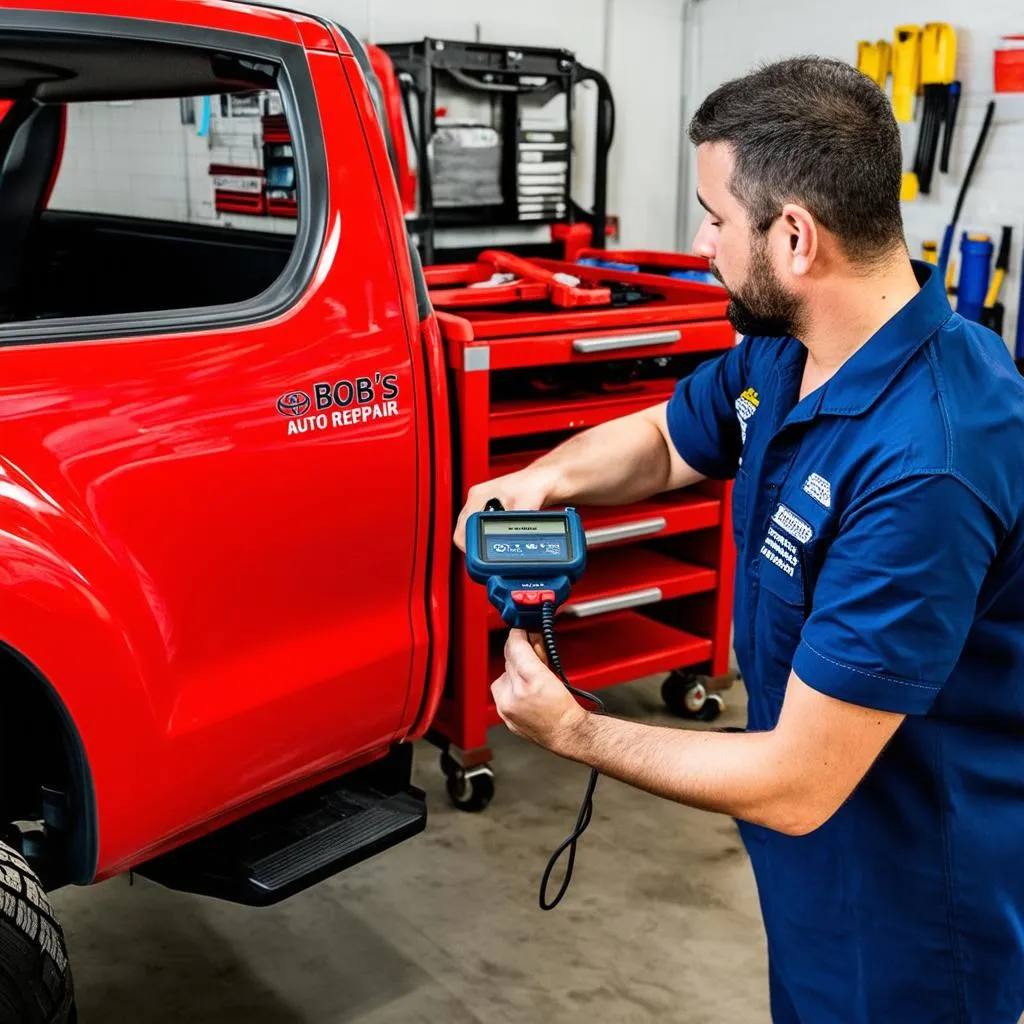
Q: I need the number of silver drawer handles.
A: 3